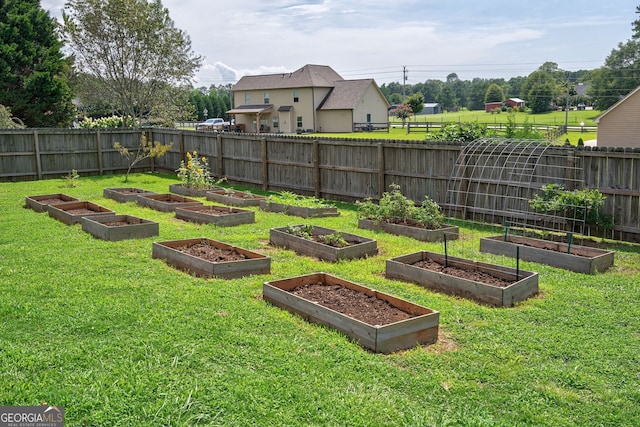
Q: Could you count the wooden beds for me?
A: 15